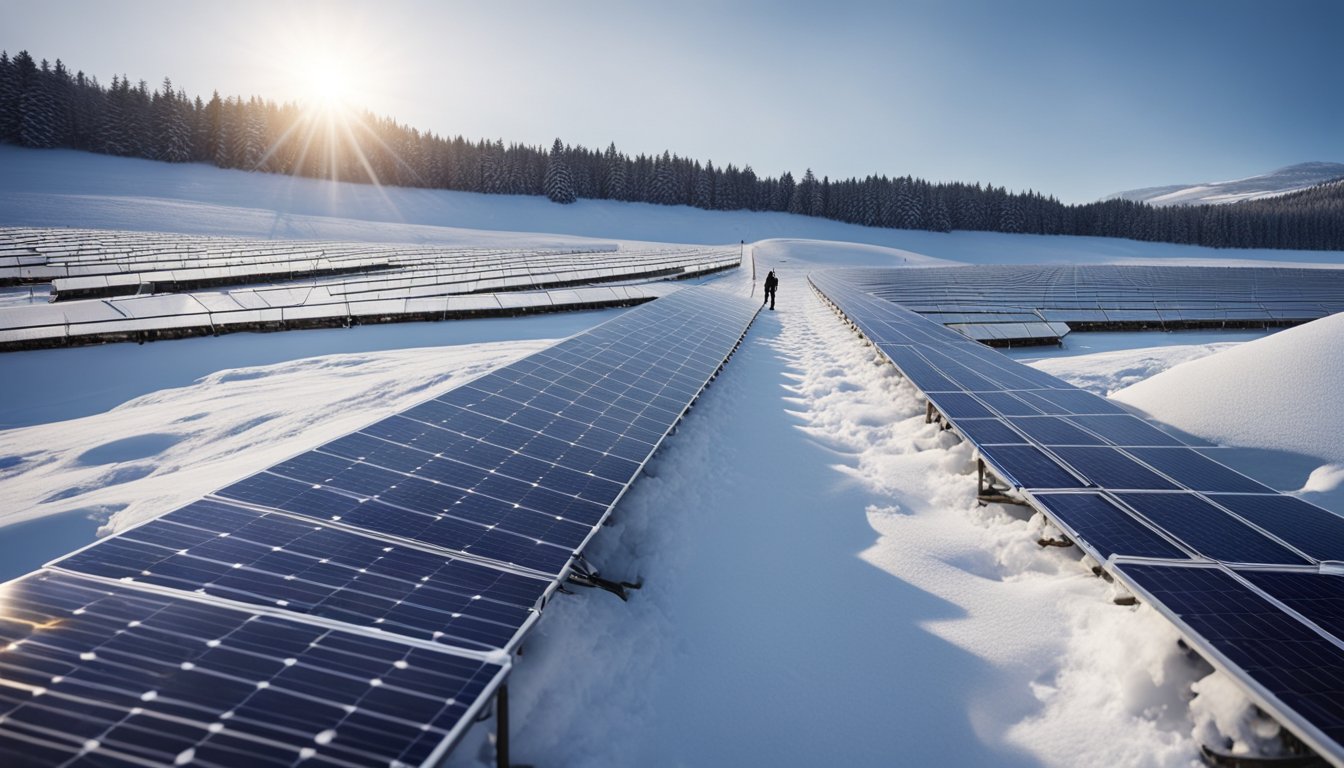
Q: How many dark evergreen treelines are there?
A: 1